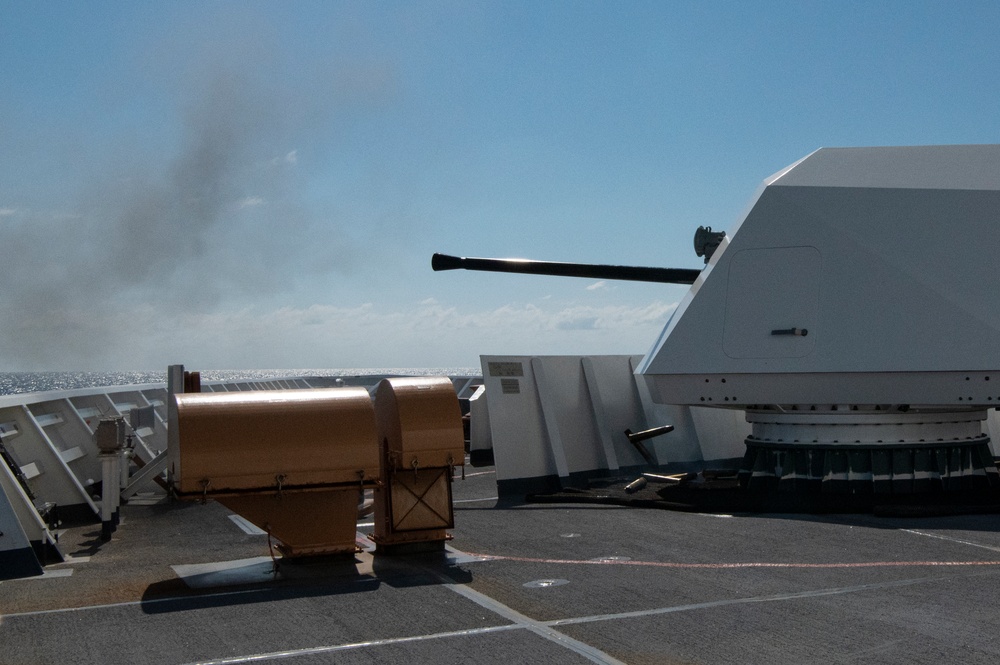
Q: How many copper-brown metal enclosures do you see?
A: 2